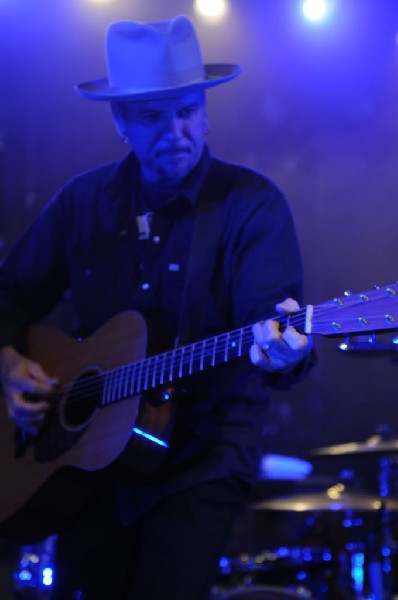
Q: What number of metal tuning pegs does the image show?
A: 6